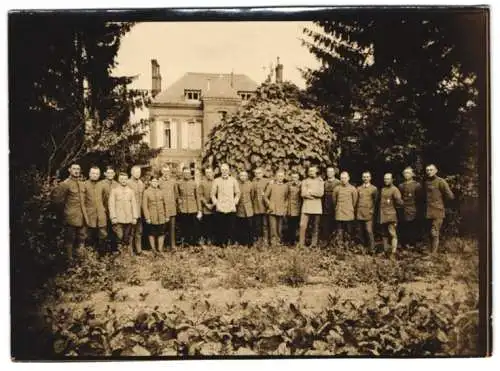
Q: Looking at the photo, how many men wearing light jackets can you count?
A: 3